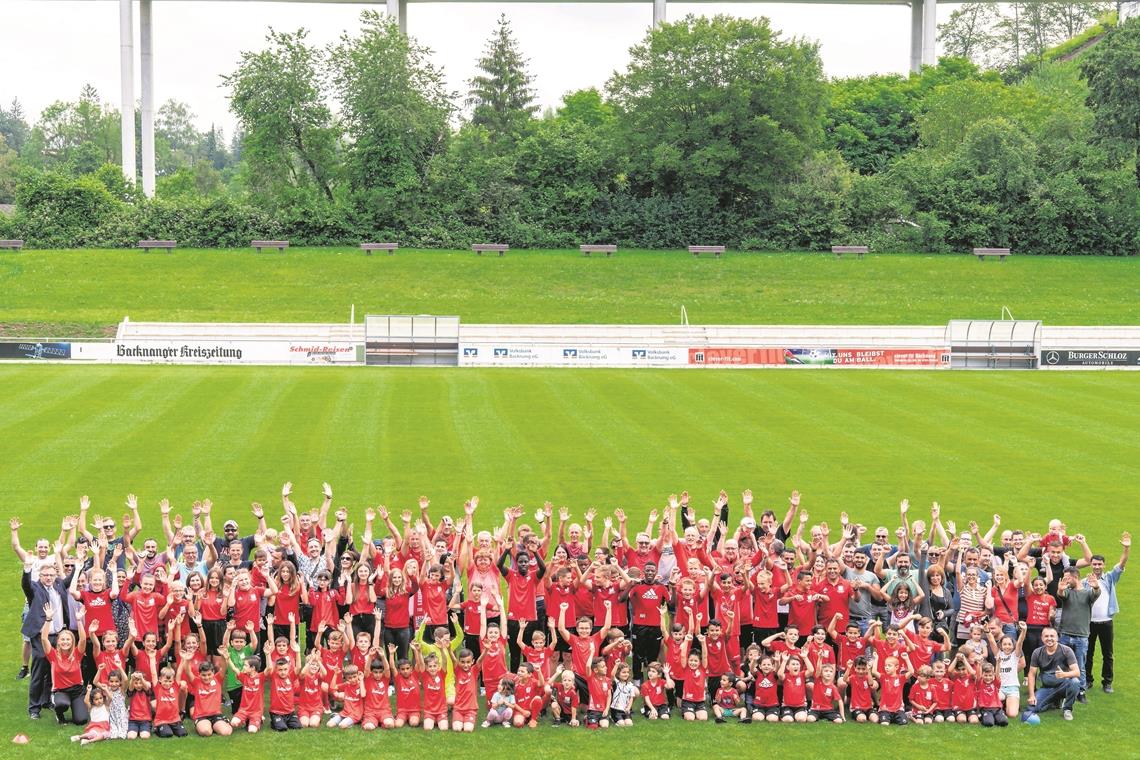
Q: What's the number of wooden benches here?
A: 9